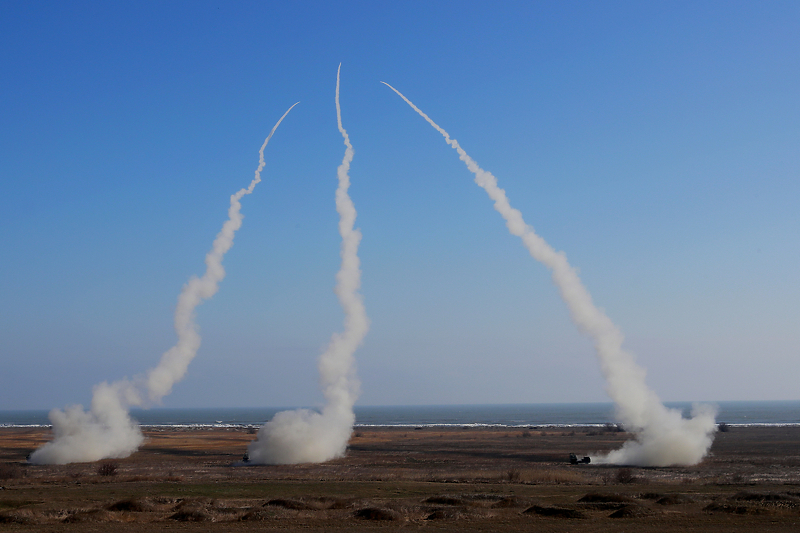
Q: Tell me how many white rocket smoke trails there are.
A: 3